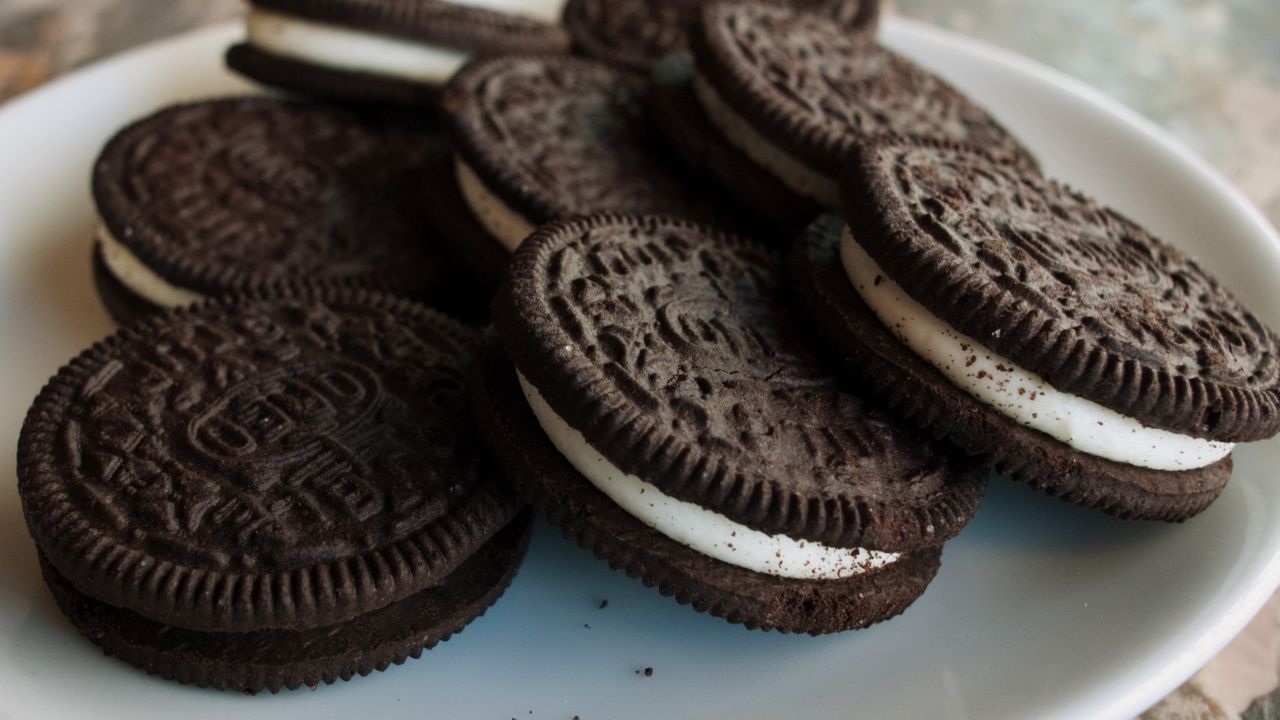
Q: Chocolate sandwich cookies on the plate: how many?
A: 8